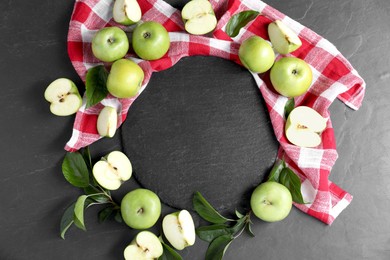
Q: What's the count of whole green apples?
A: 7